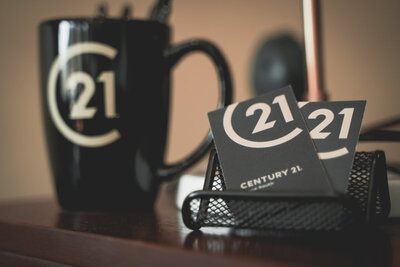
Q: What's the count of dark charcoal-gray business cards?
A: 2